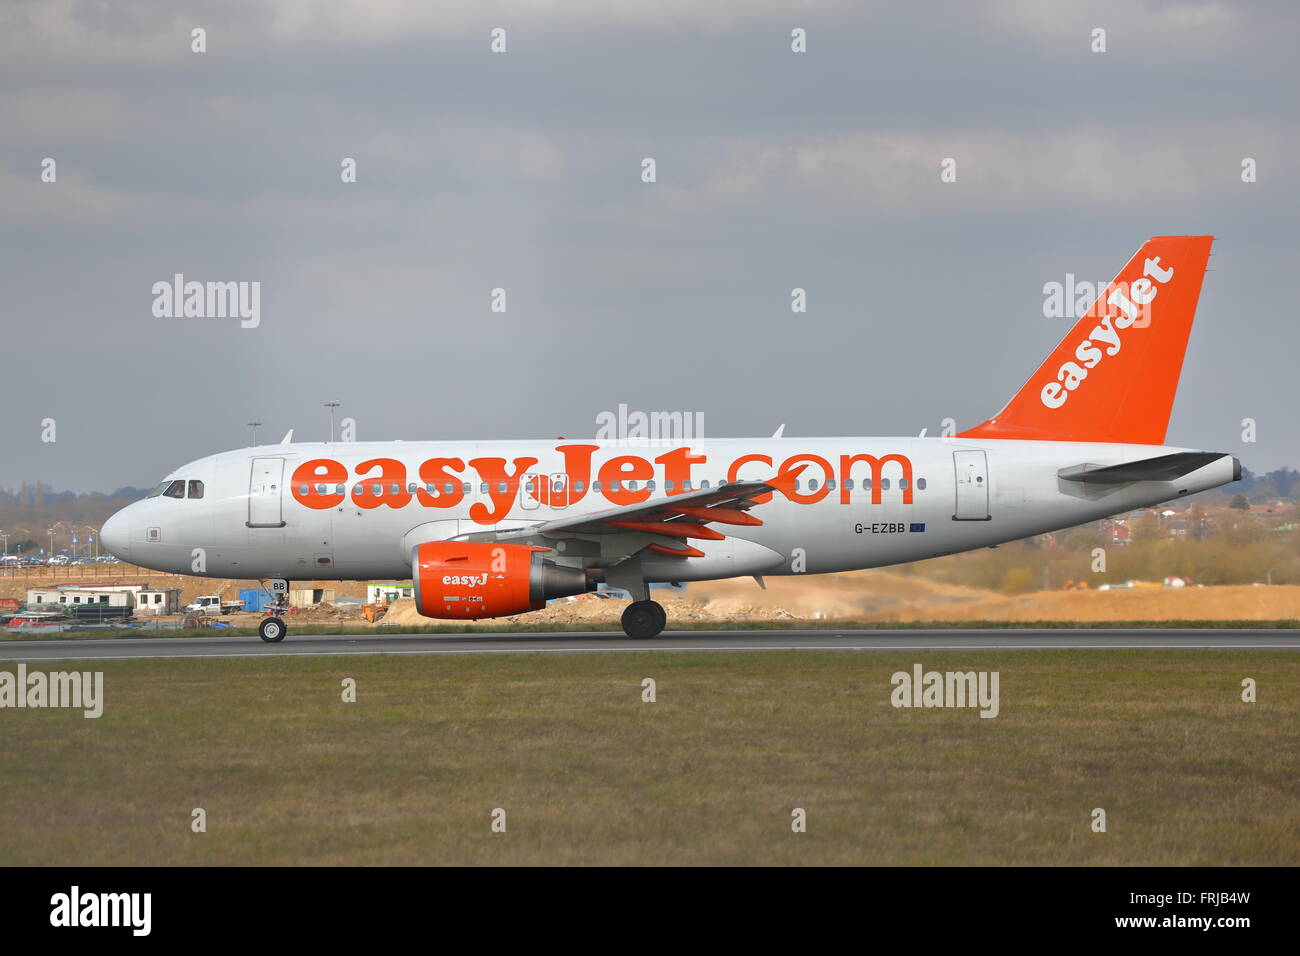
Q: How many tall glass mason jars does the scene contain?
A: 0